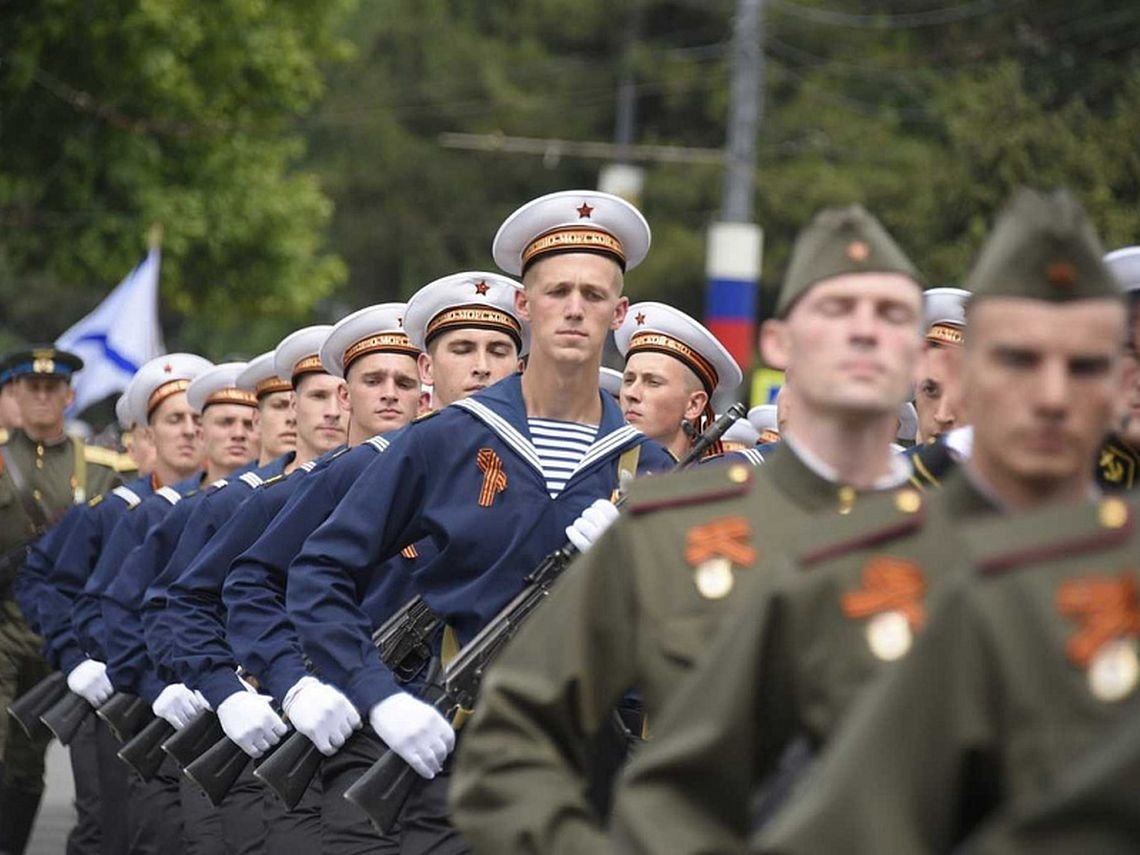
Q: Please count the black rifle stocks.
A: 8